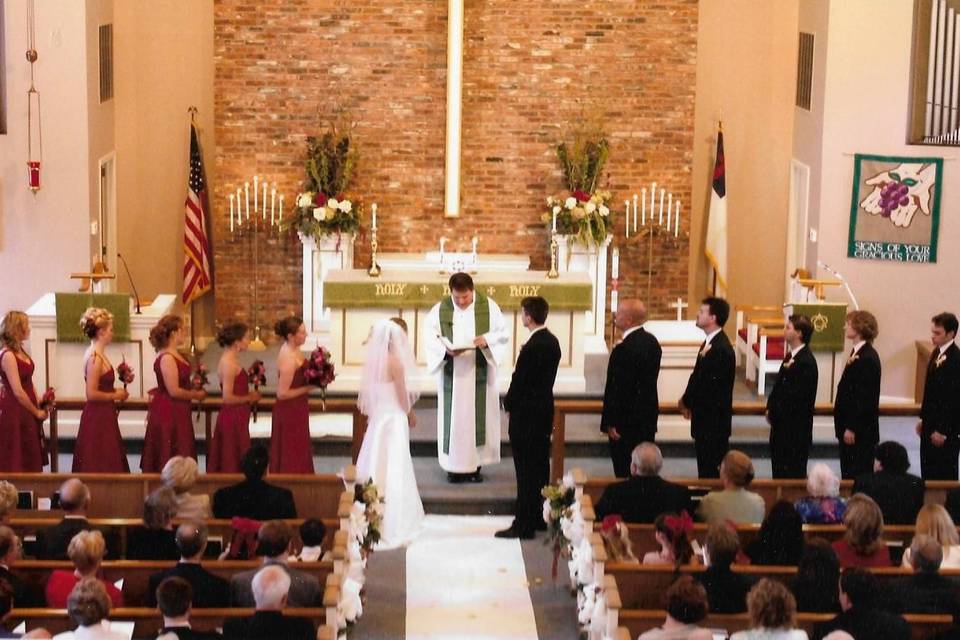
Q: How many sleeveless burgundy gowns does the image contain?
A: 5